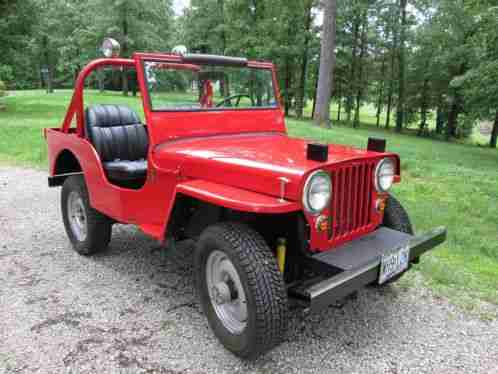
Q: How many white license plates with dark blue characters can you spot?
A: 1